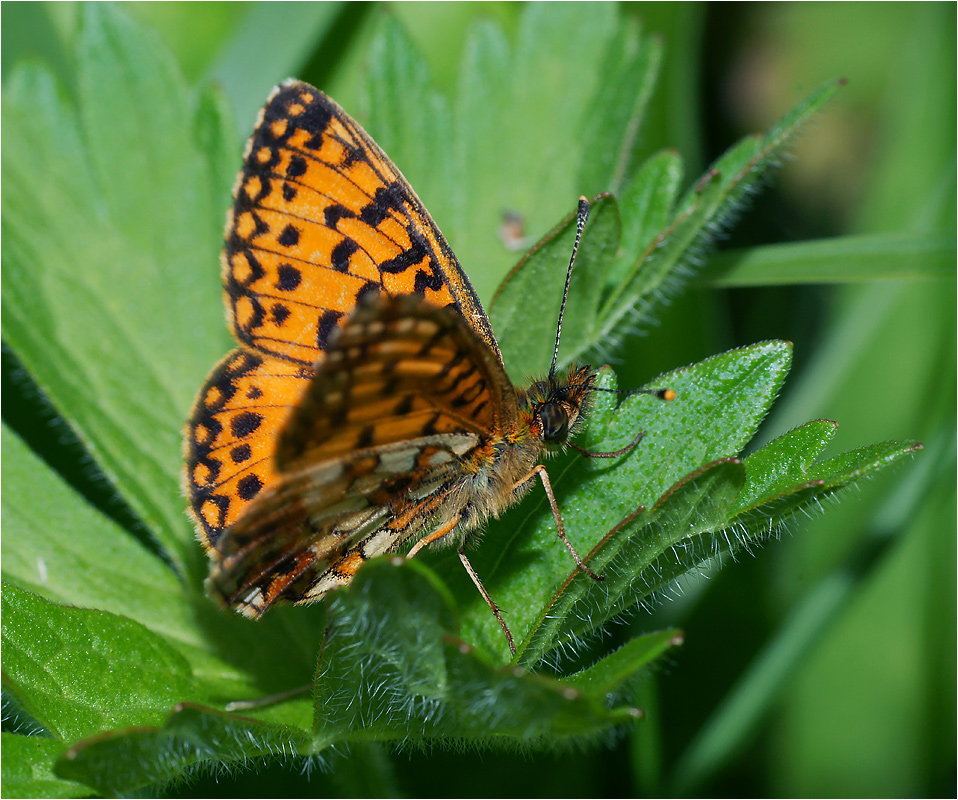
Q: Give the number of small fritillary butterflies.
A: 1